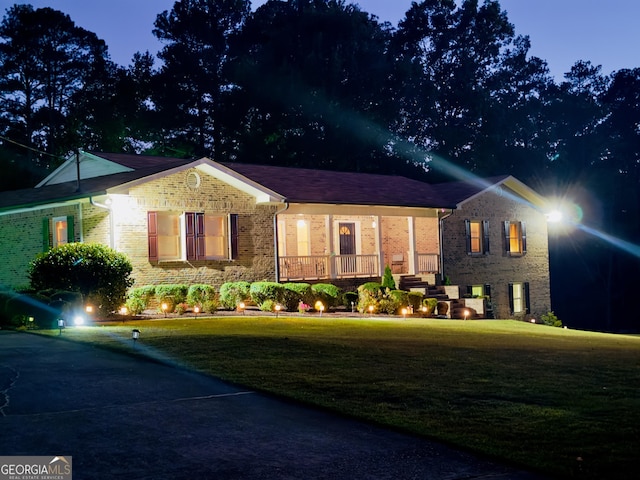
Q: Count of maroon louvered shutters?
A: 4